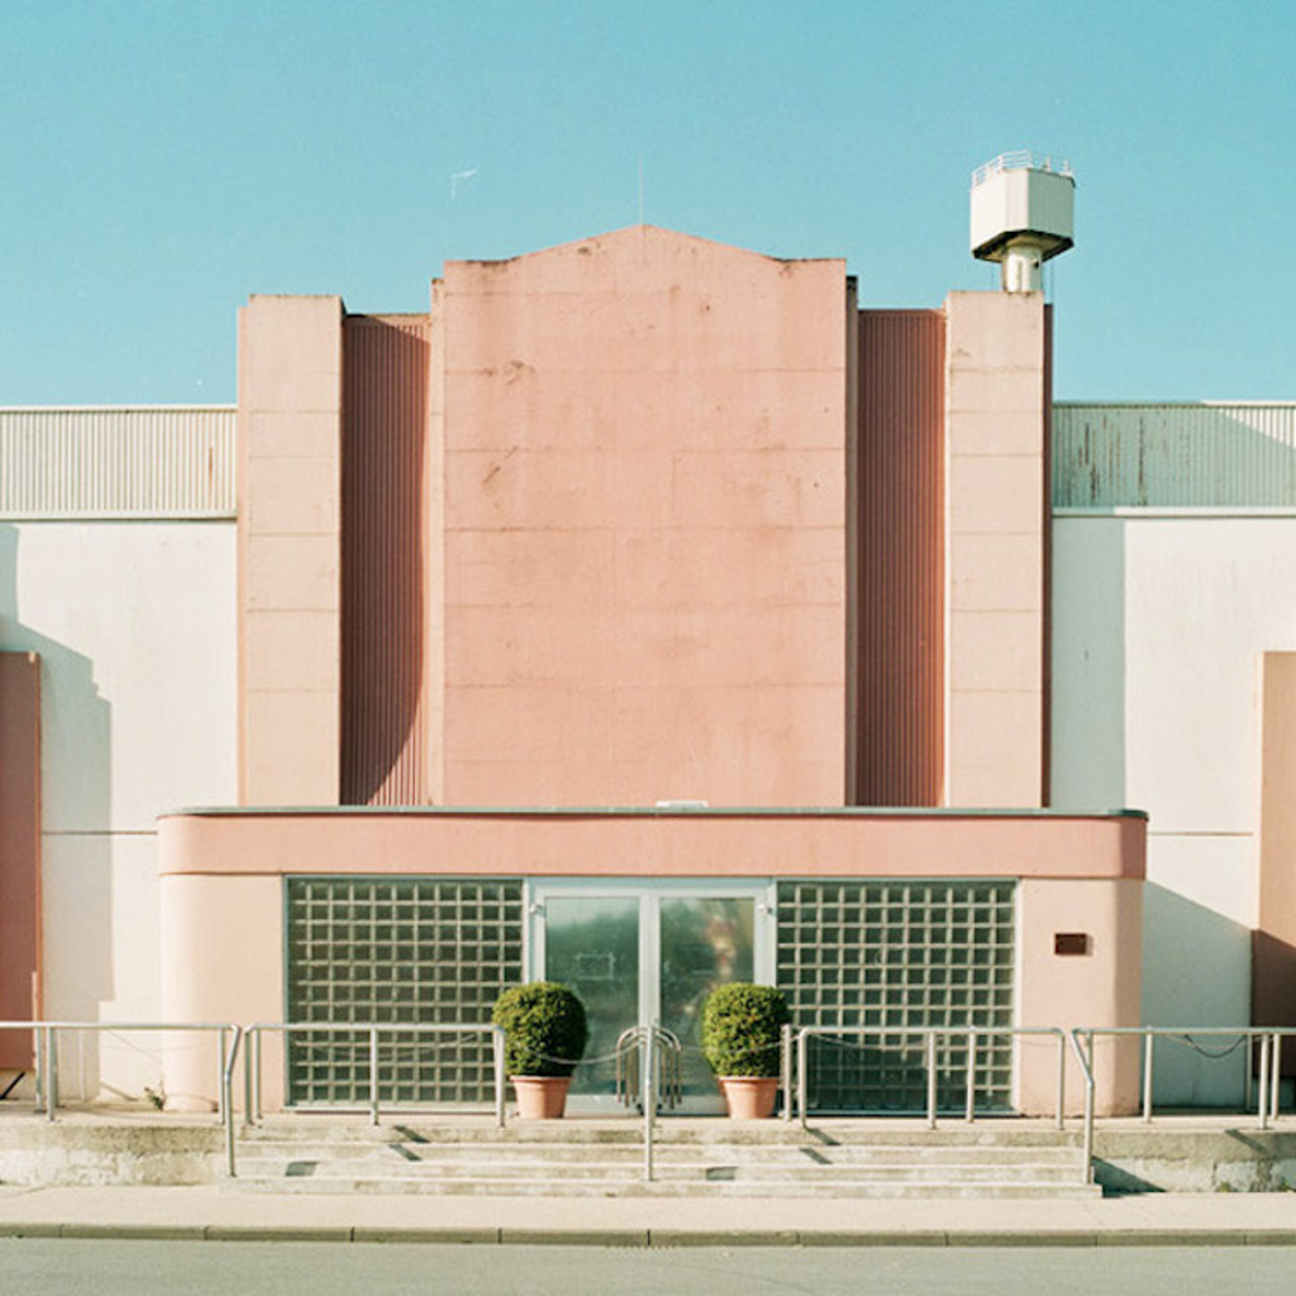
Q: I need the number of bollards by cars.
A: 0